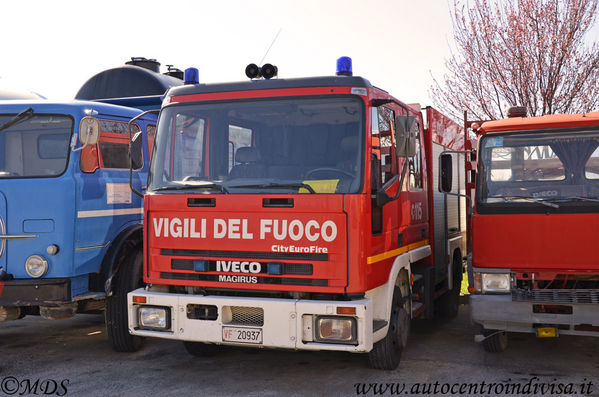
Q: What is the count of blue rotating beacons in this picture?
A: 2